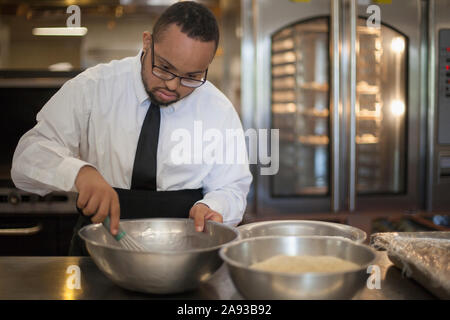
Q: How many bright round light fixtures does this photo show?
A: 2